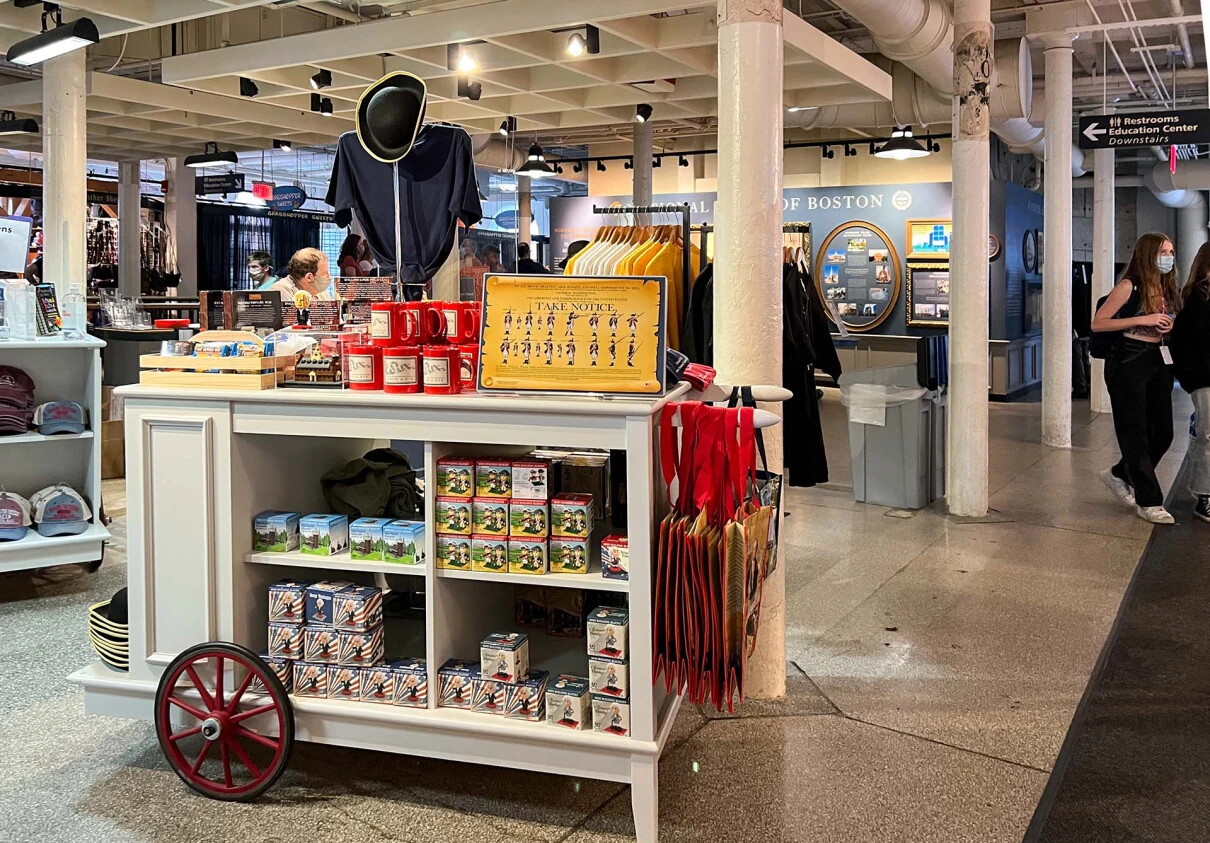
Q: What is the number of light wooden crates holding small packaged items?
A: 1